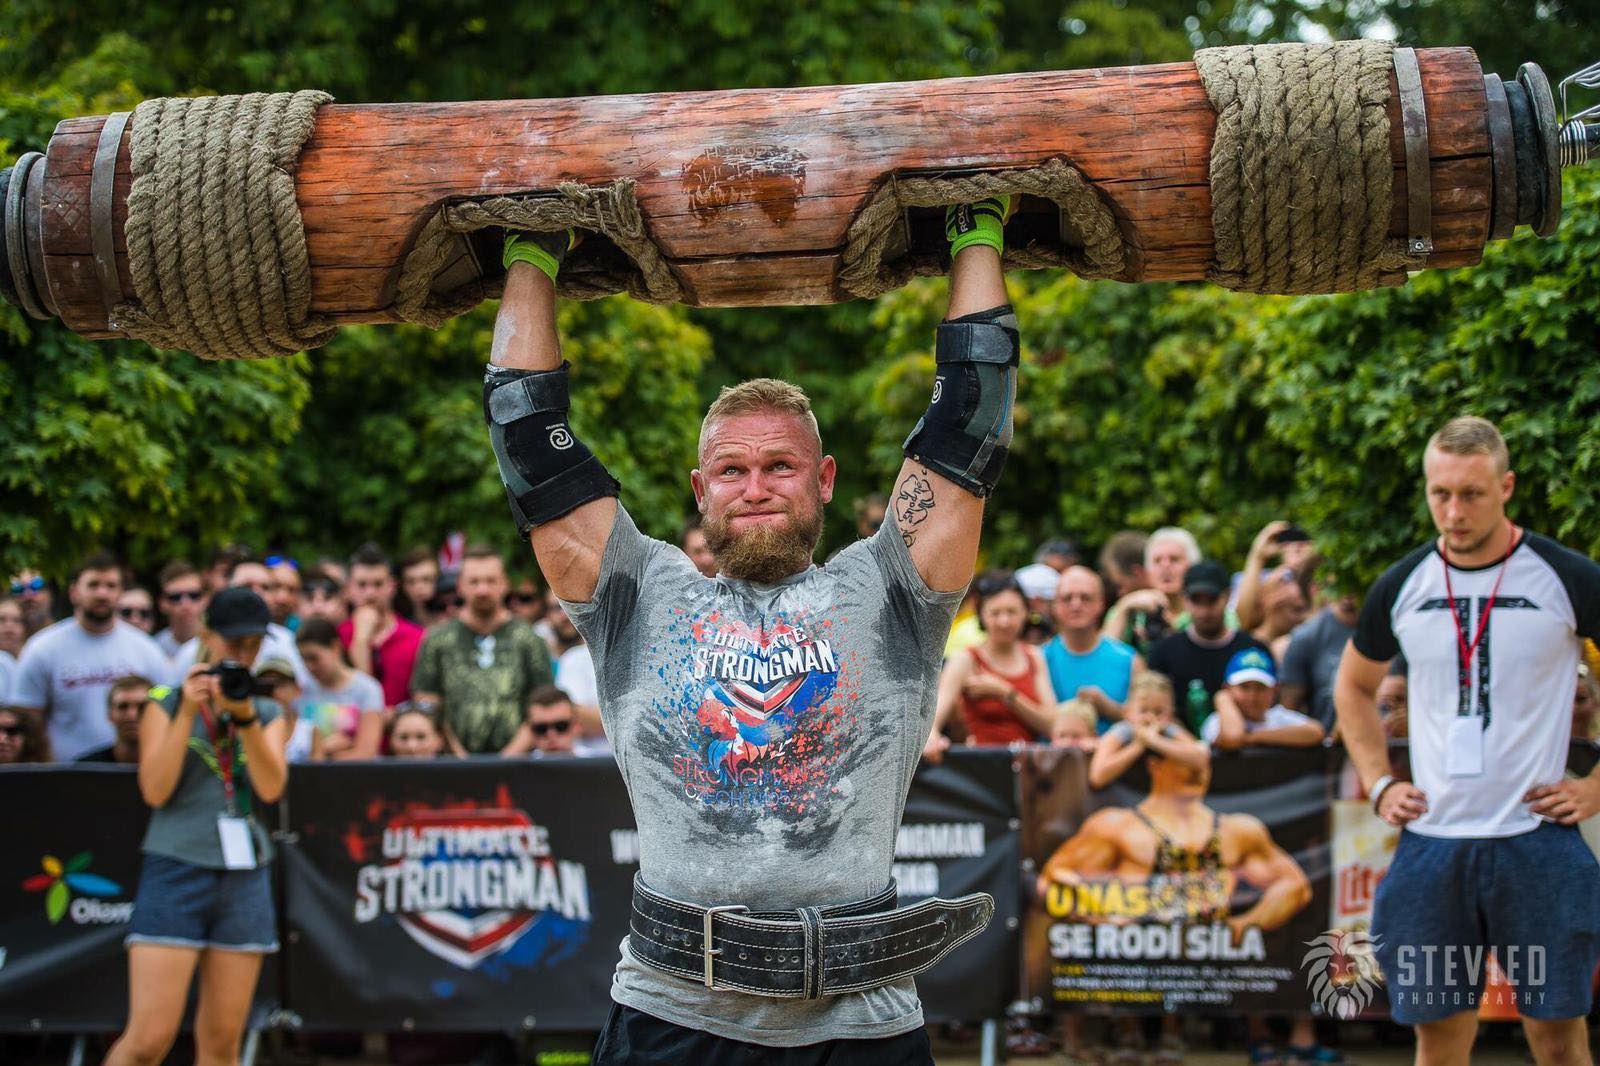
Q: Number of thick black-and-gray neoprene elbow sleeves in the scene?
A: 2